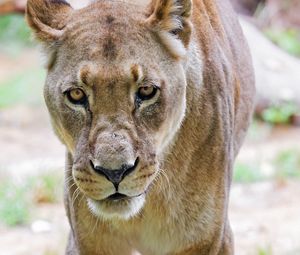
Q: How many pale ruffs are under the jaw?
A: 1